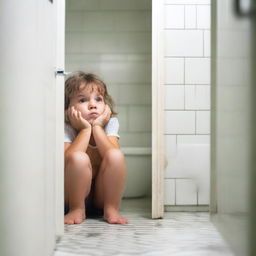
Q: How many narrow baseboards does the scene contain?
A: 1